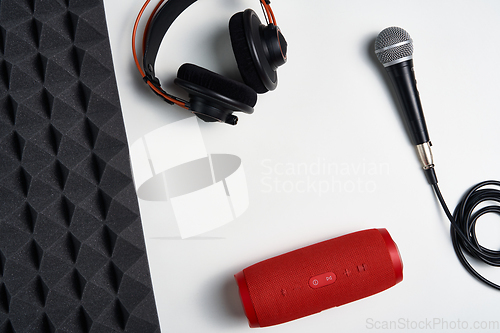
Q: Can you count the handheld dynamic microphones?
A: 1